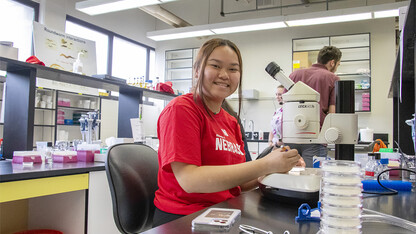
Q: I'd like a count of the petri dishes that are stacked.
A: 7